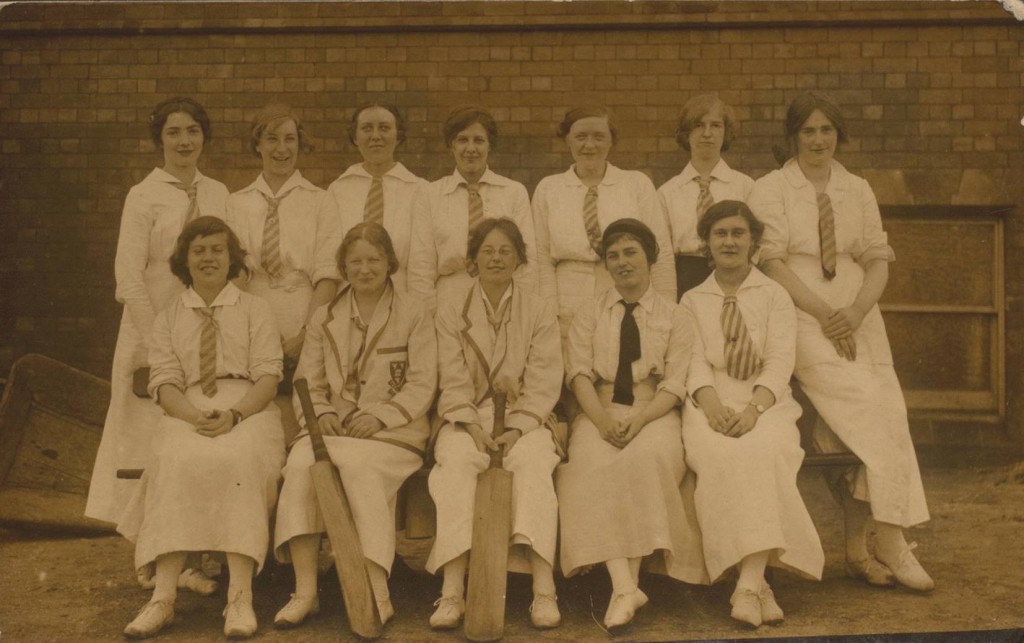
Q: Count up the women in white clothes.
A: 12